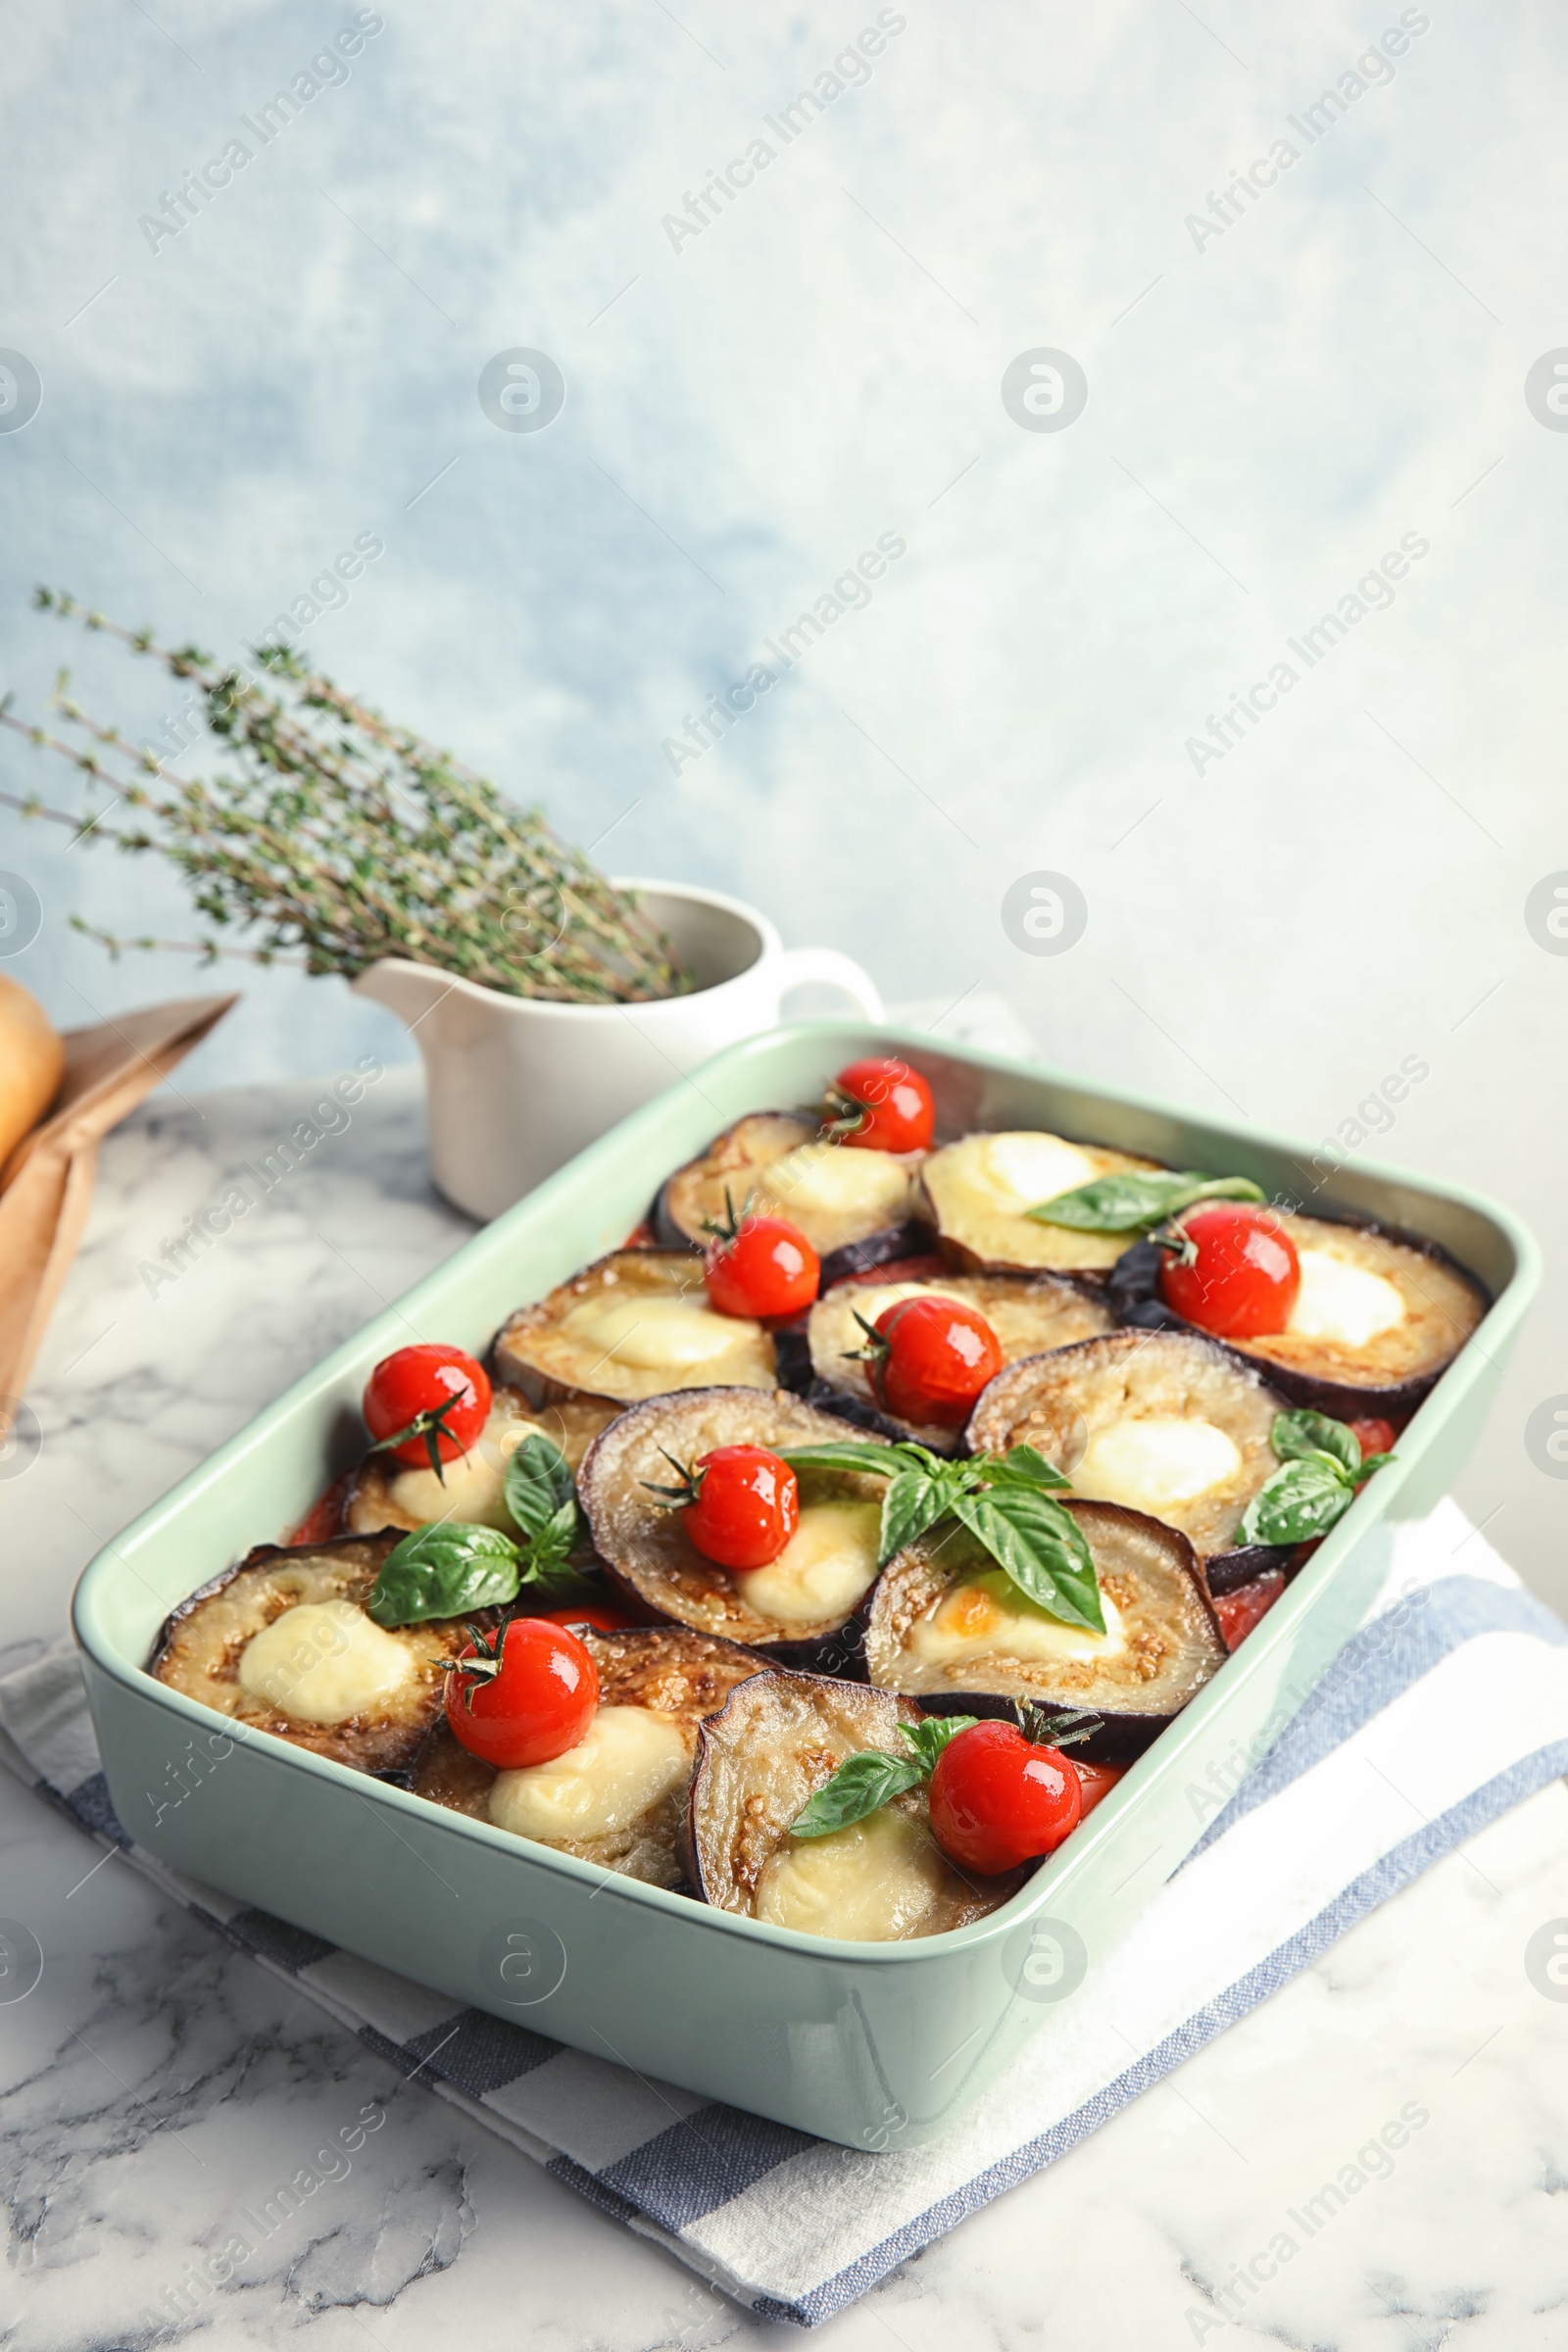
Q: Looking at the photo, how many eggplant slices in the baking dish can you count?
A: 12